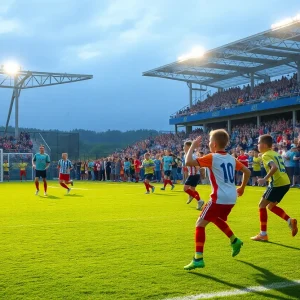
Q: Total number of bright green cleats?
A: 2